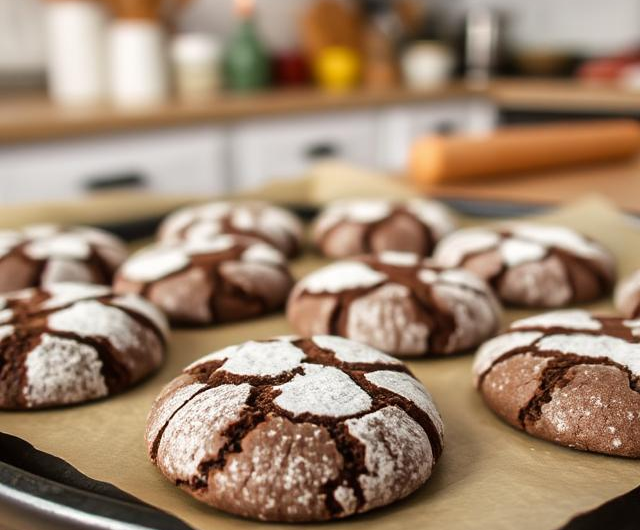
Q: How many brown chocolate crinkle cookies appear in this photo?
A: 10